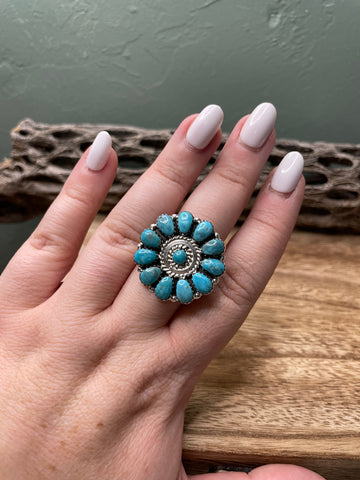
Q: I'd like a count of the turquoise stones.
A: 12